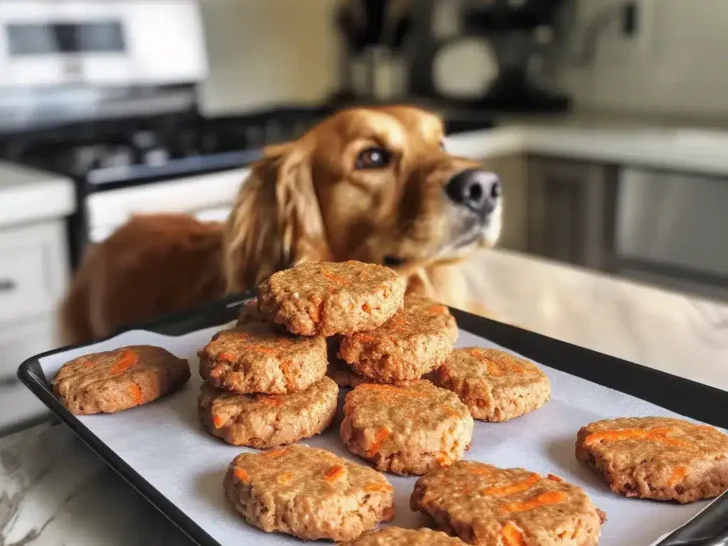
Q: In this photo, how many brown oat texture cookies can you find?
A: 13